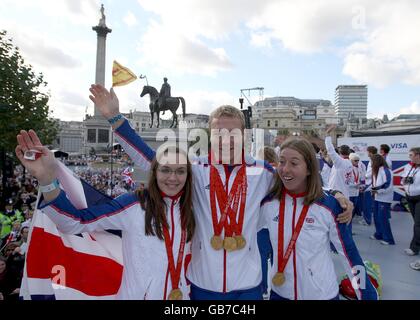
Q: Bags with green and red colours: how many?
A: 1